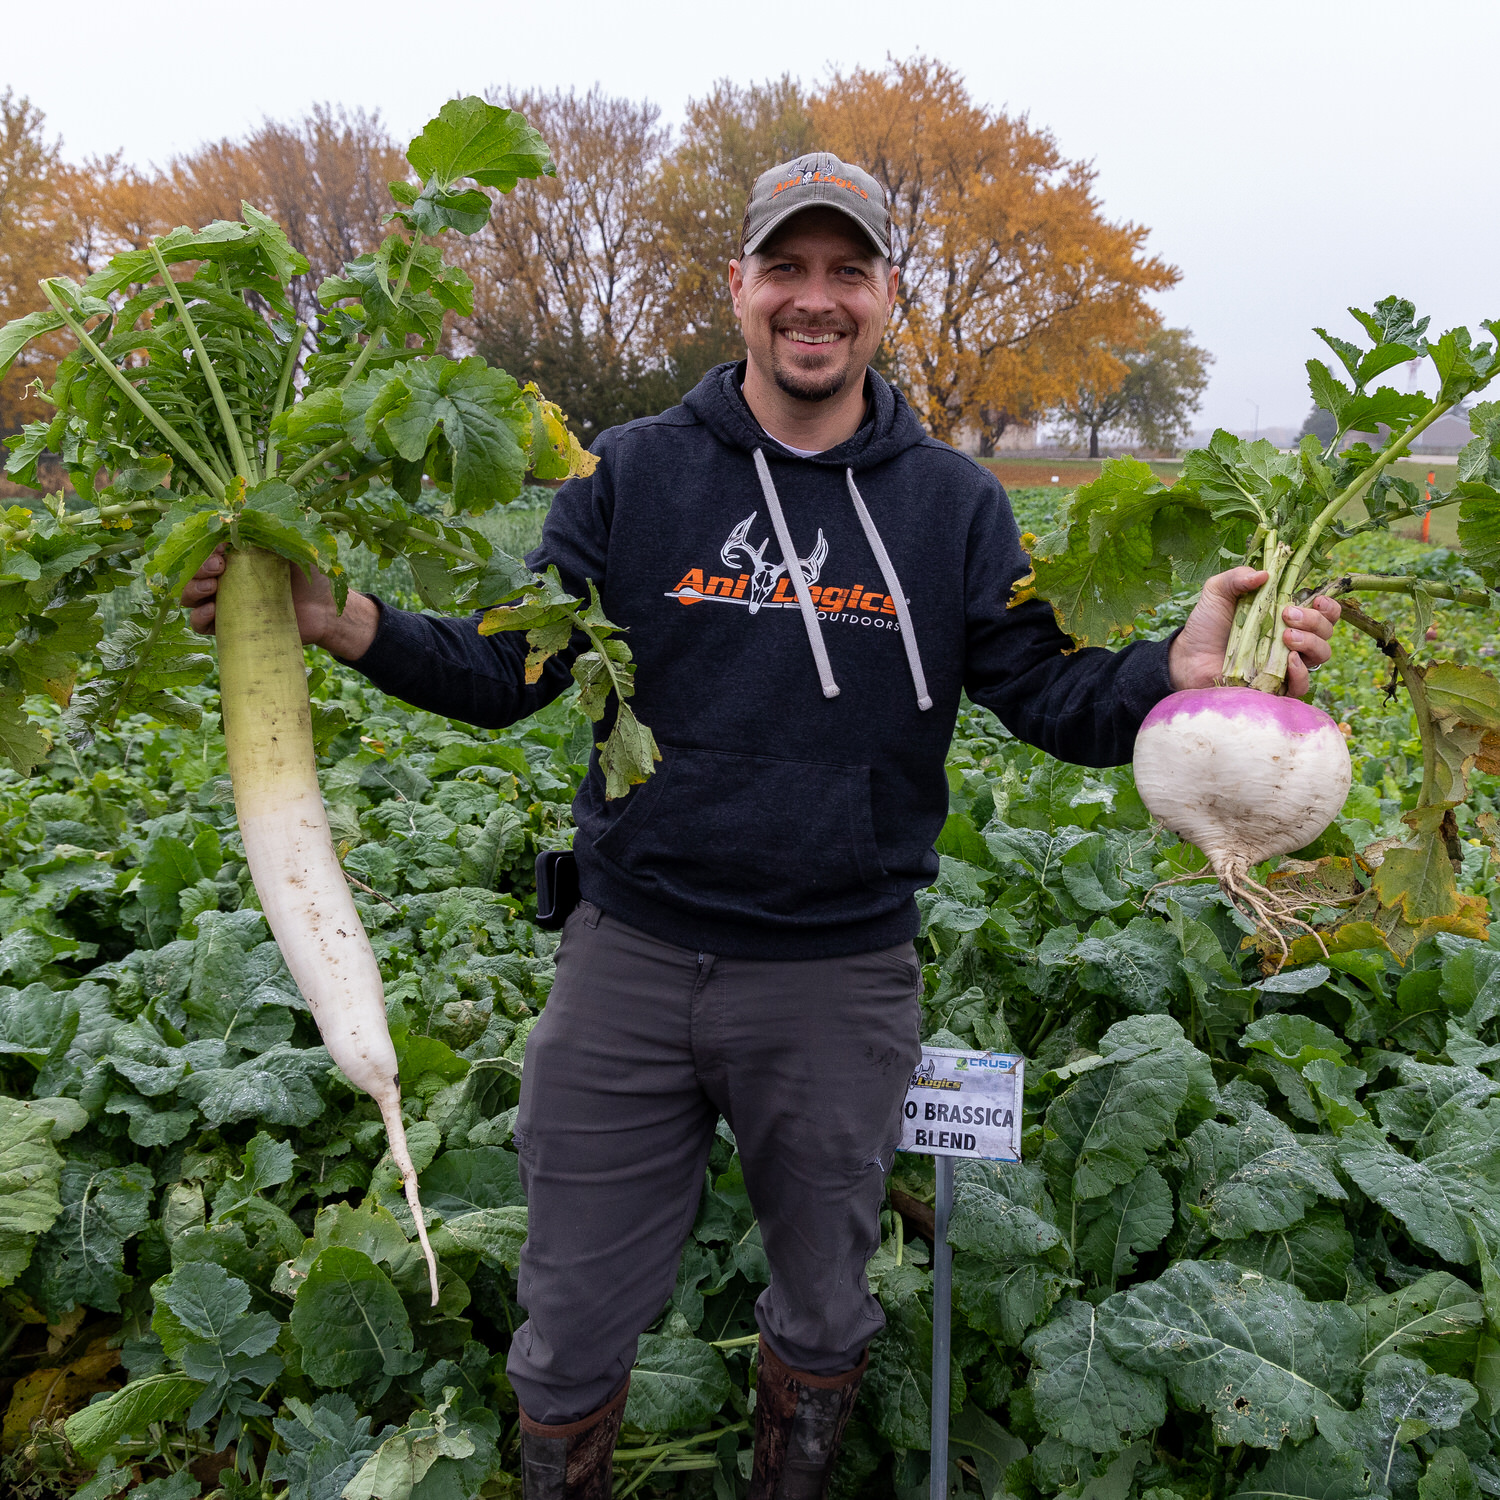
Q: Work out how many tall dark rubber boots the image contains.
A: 2